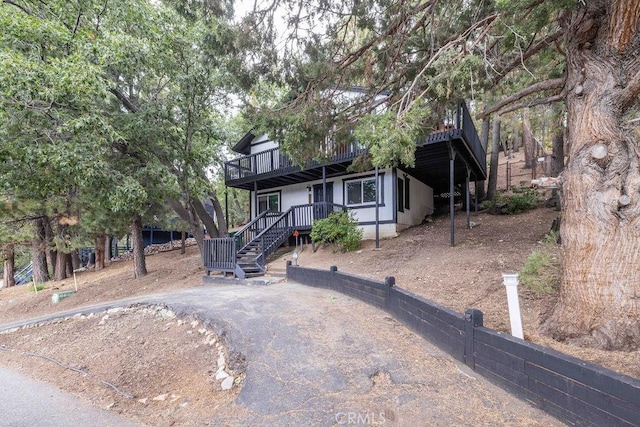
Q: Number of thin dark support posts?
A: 7